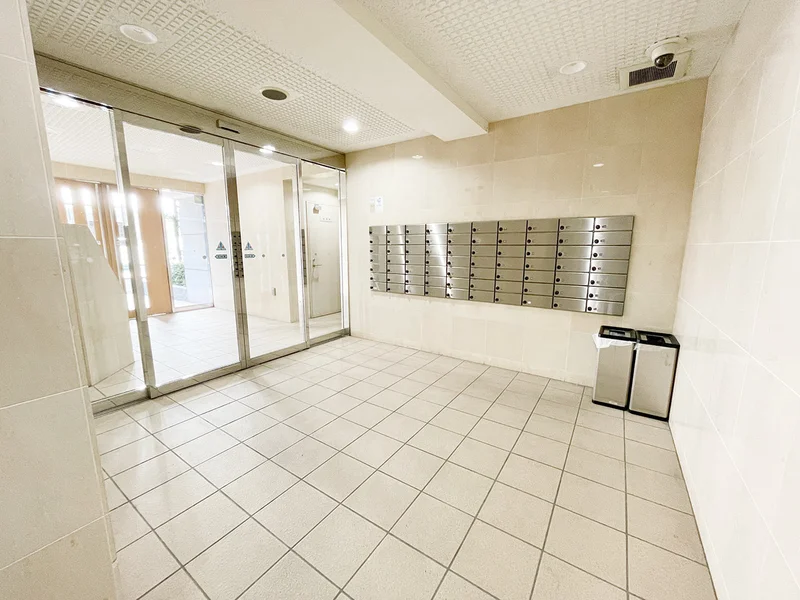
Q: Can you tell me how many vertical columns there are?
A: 10